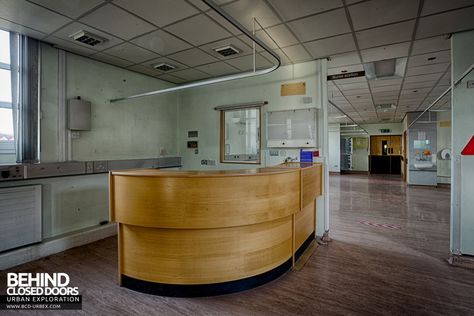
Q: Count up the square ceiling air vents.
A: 3